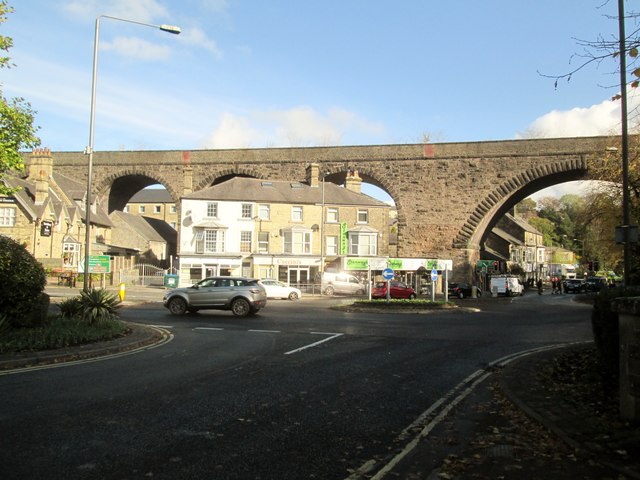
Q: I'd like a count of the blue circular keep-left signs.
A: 2